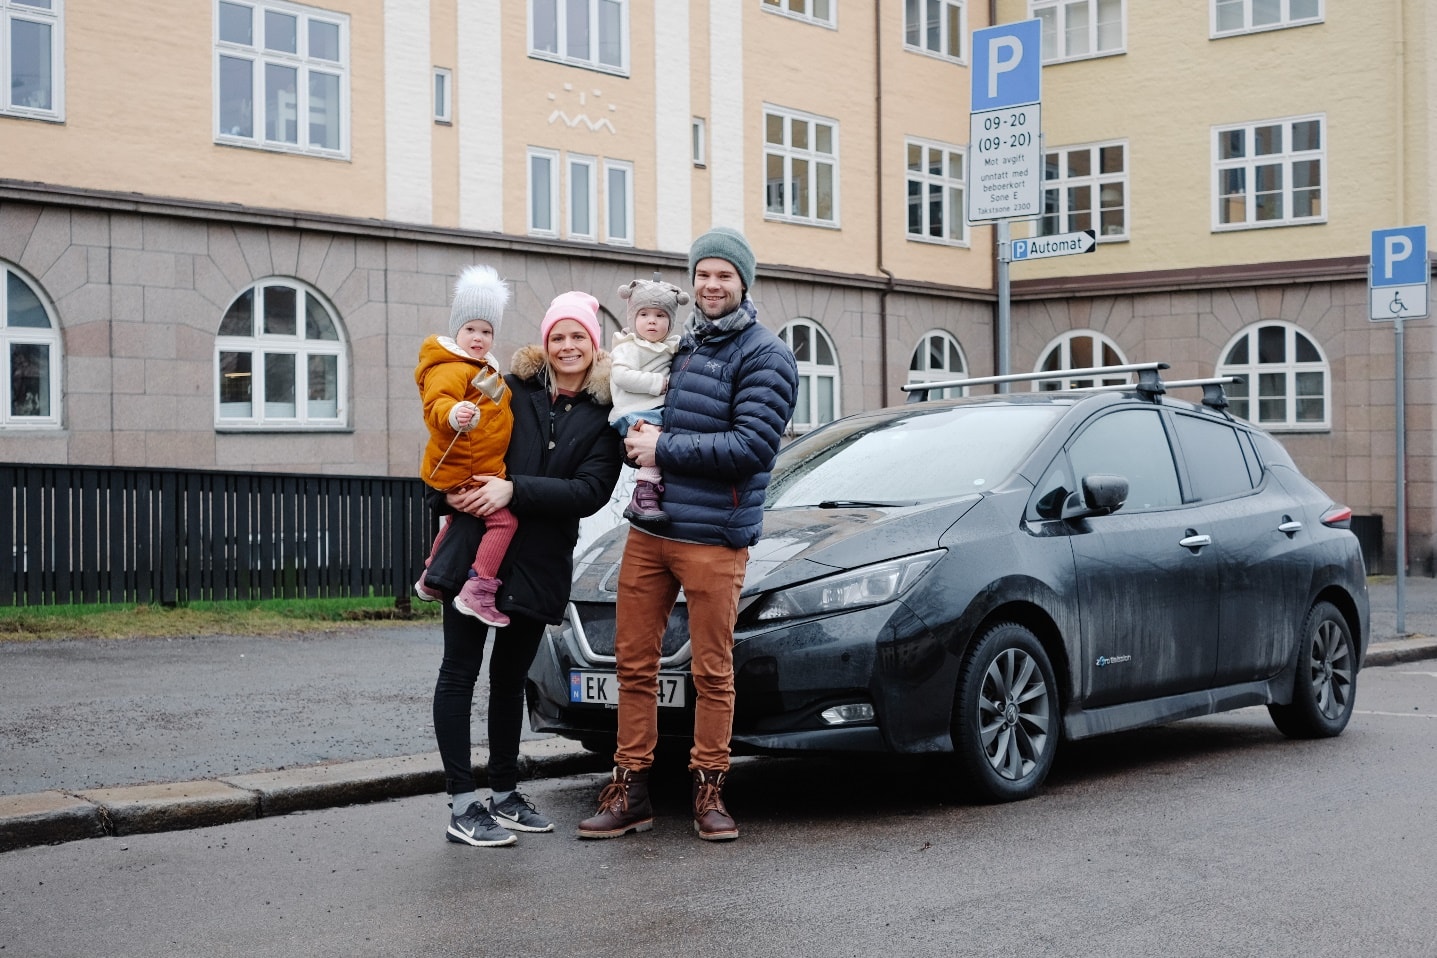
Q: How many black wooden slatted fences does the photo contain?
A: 1